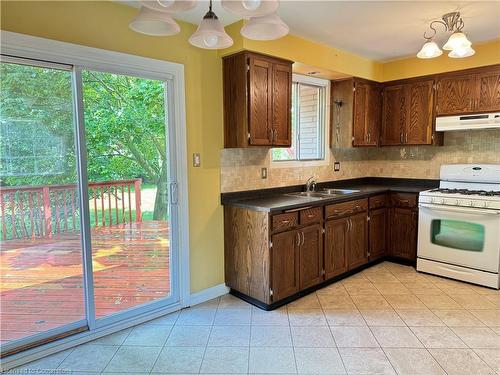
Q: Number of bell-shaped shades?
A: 8